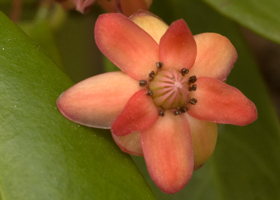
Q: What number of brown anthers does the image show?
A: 11